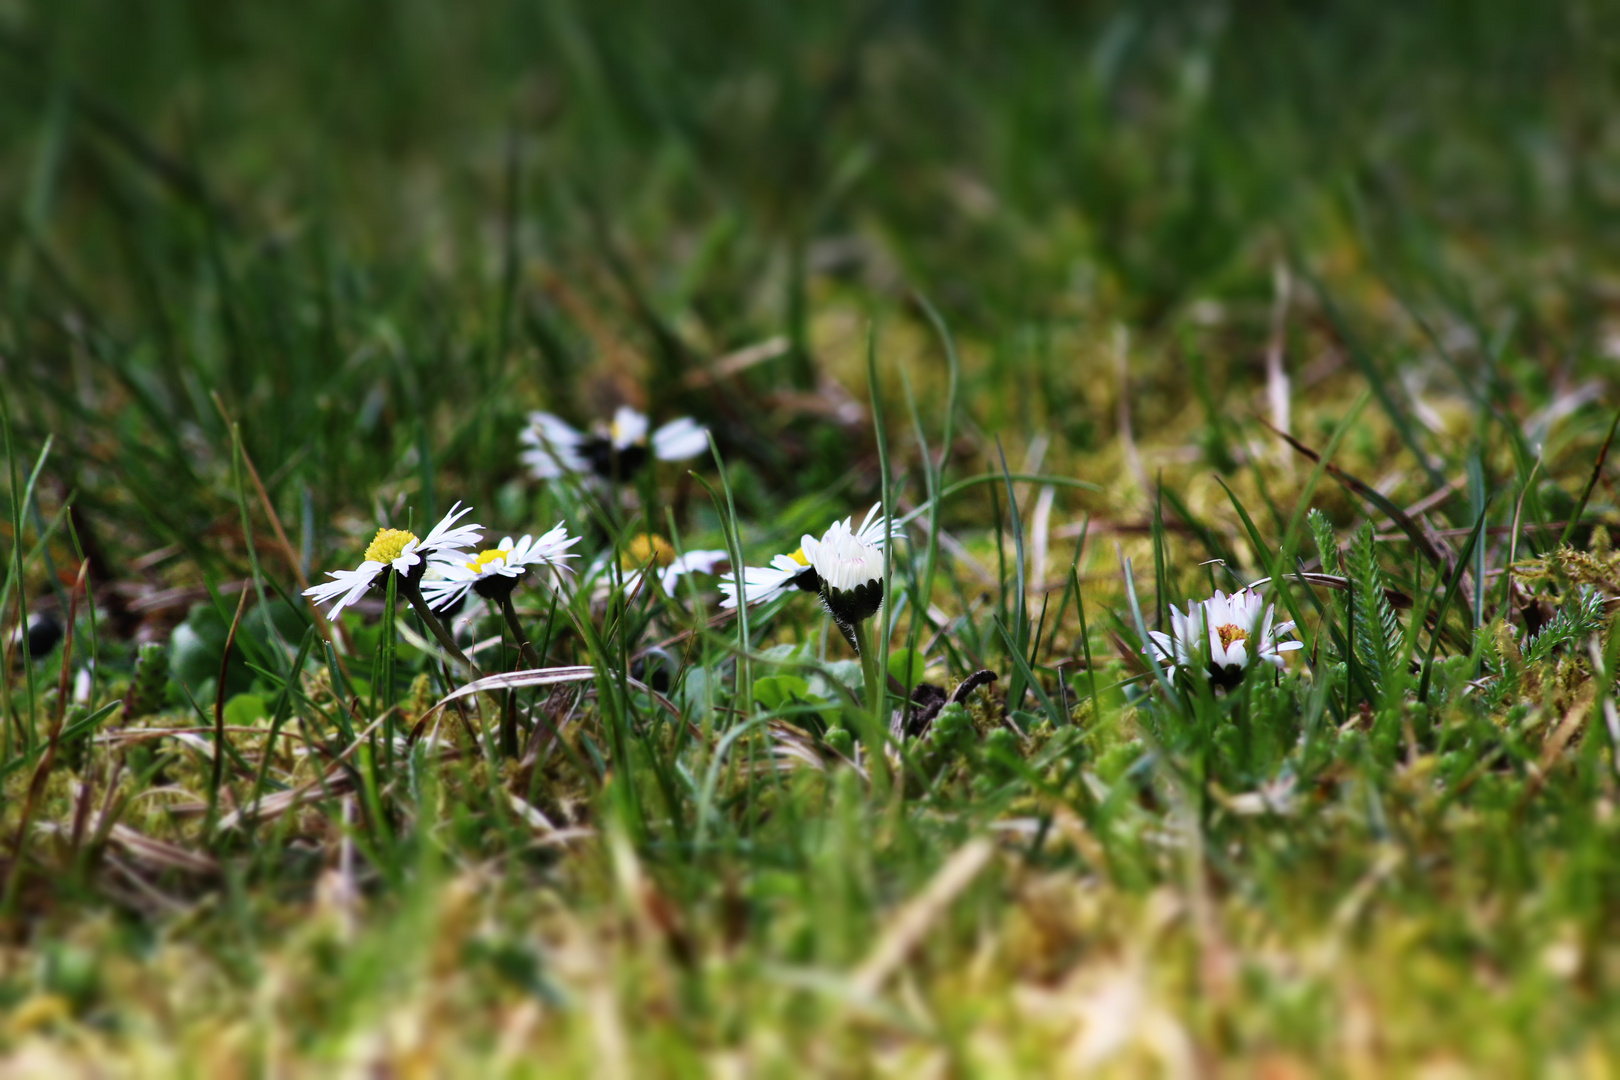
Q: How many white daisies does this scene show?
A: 7